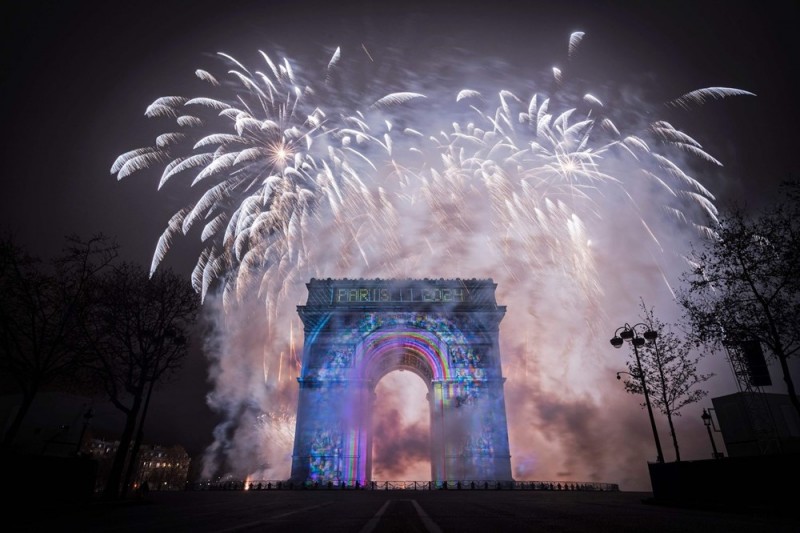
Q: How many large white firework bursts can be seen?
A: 2